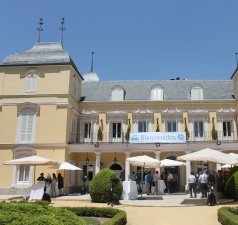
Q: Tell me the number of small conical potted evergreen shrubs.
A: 5